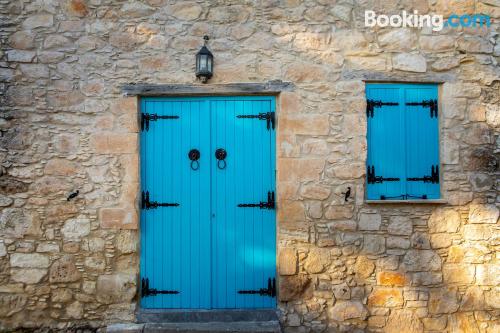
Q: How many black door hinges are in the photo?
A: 6